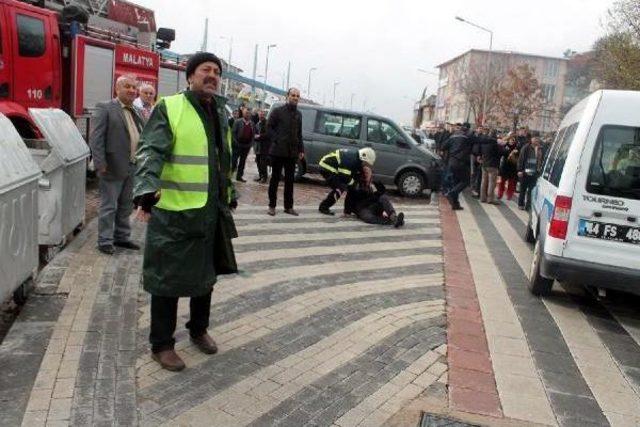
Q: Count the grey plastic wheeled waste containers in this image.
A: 2